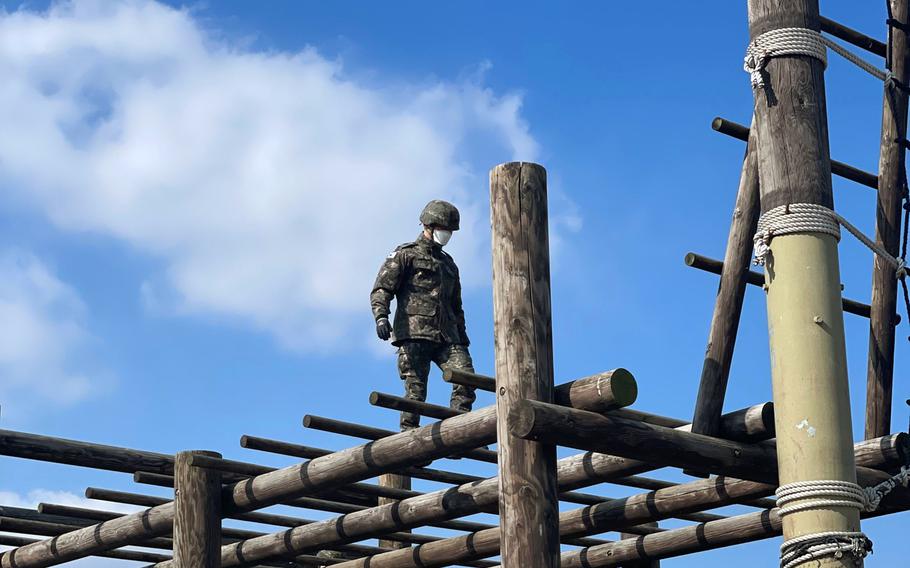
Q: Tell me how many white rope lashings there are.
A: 4